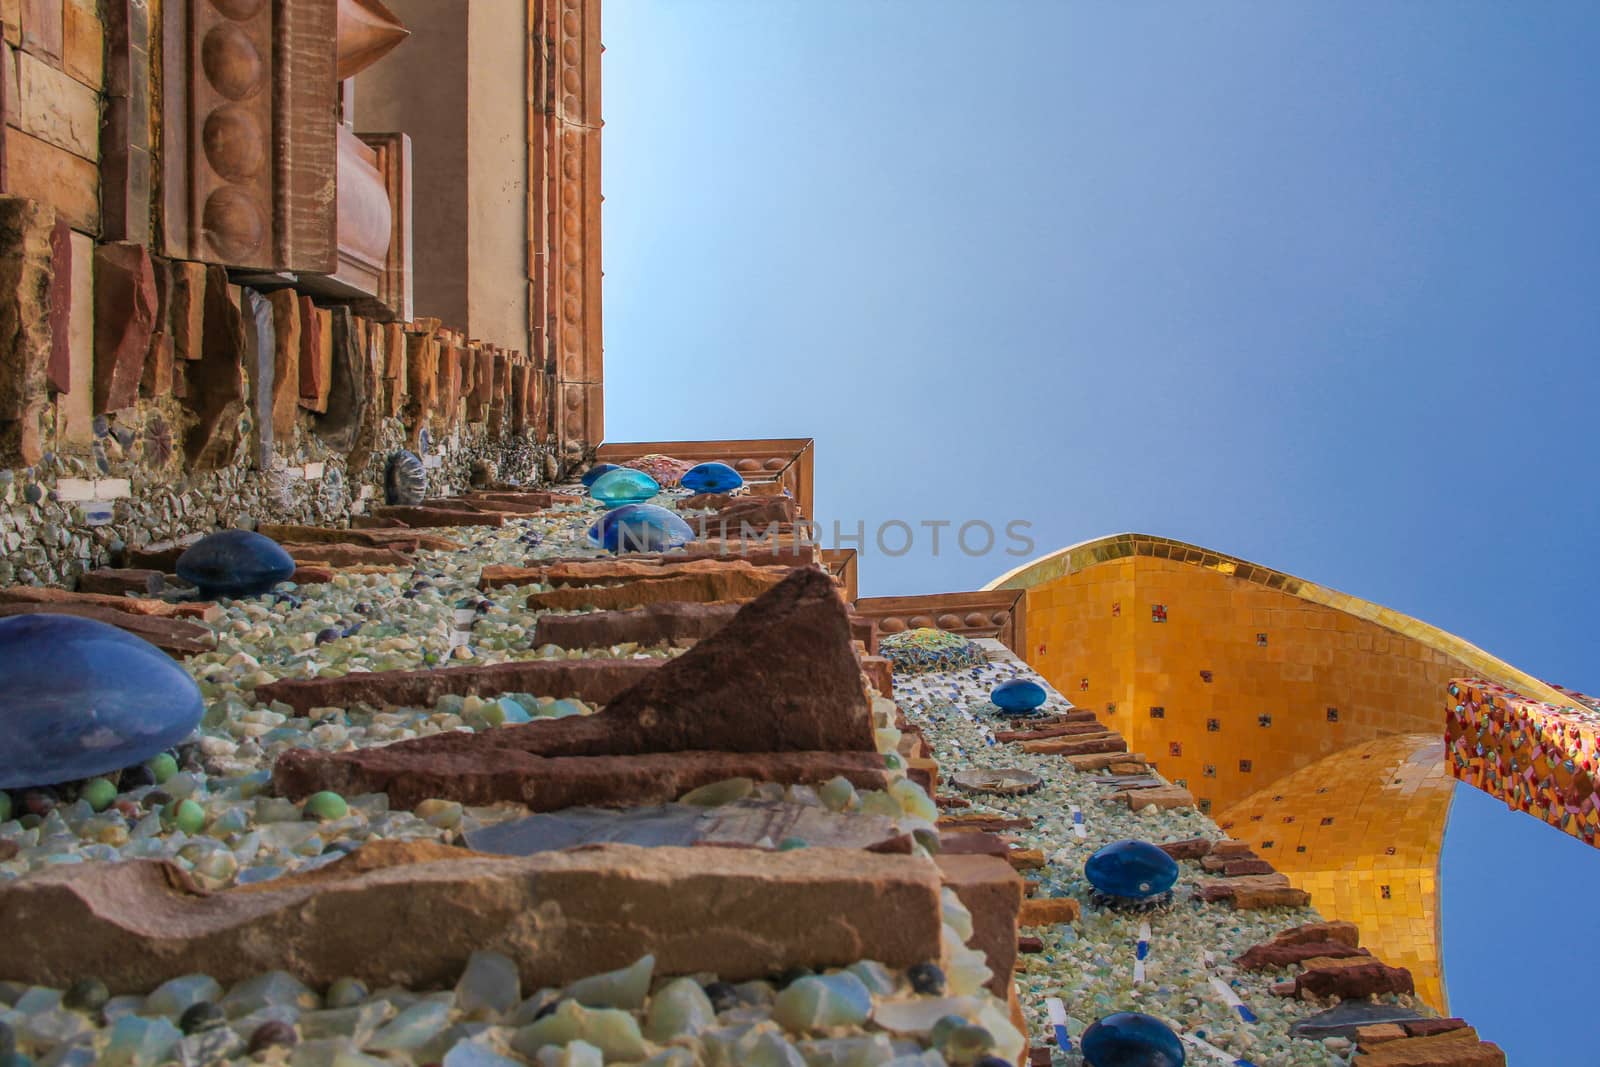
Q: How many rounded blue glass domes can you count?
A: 9